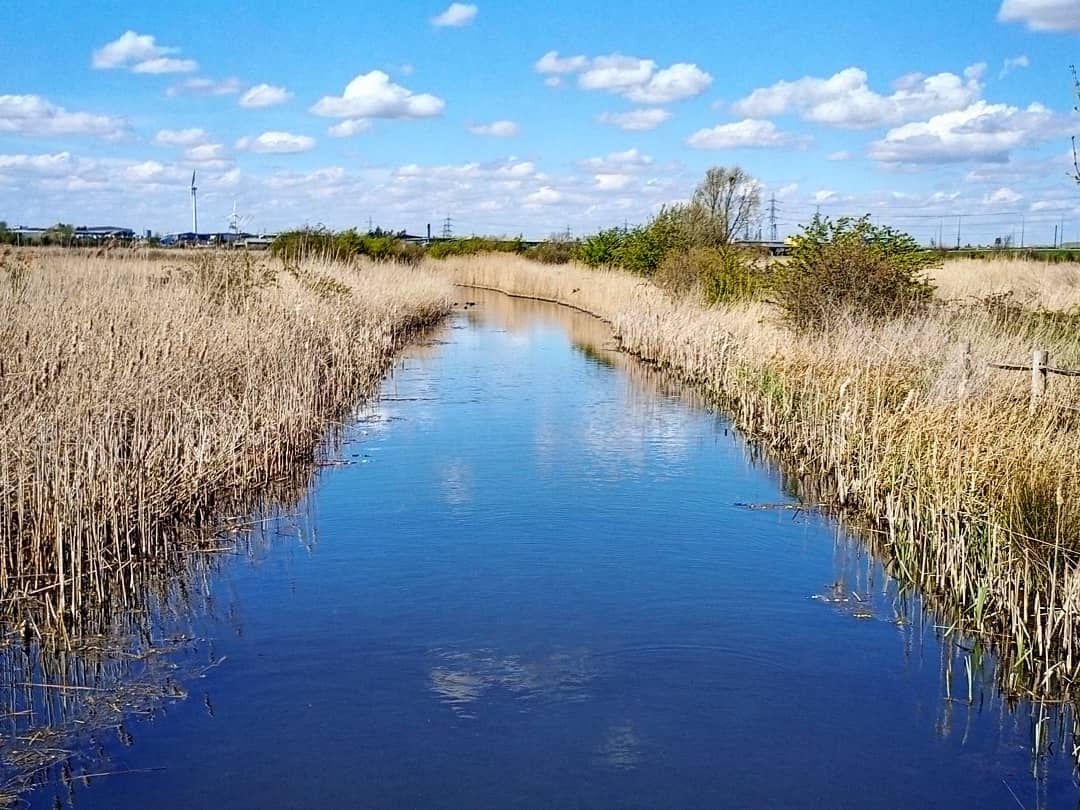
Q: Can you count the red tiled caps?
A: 0